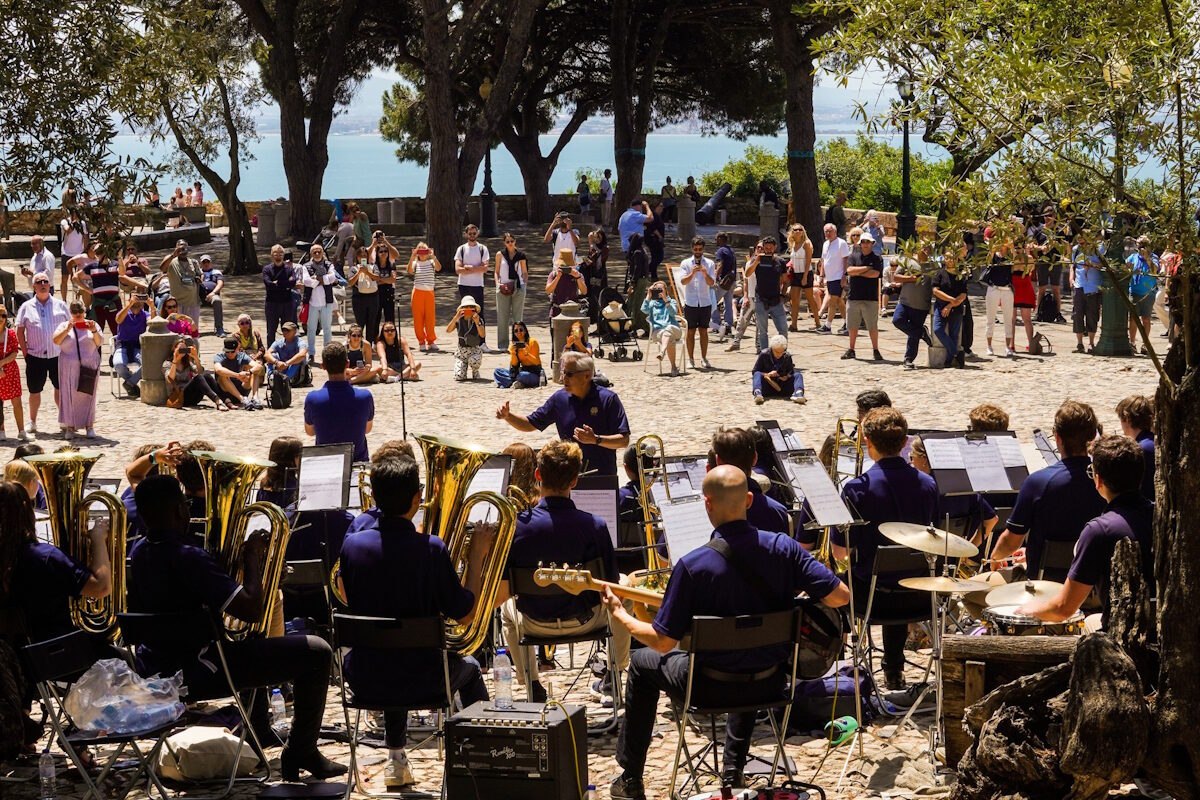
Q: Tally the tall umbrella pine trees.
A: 5